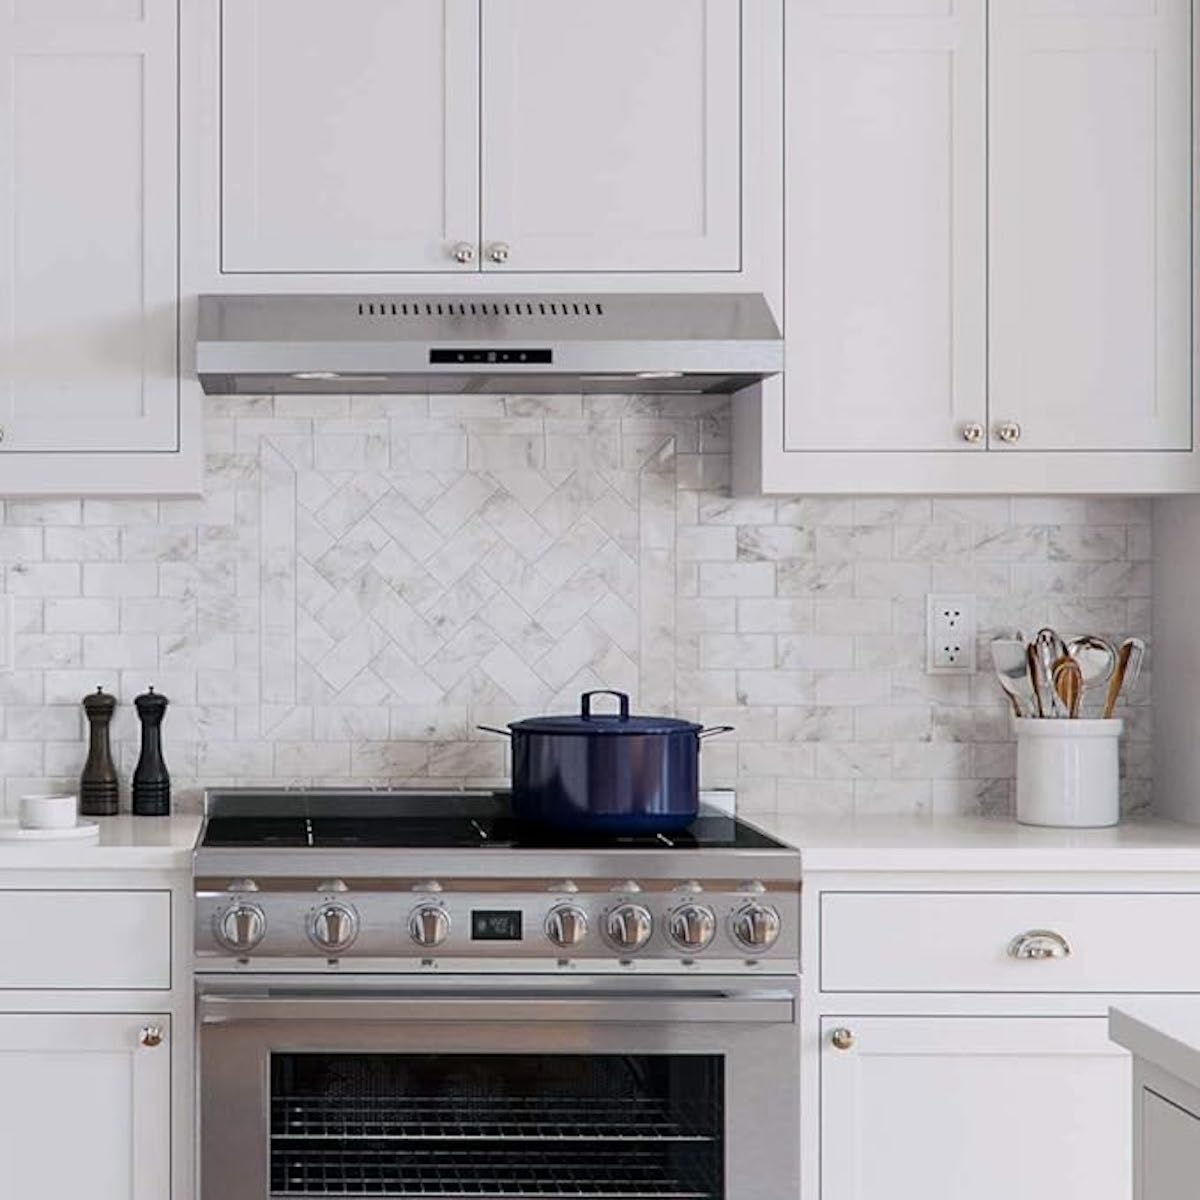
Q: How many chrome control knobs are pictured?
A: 7